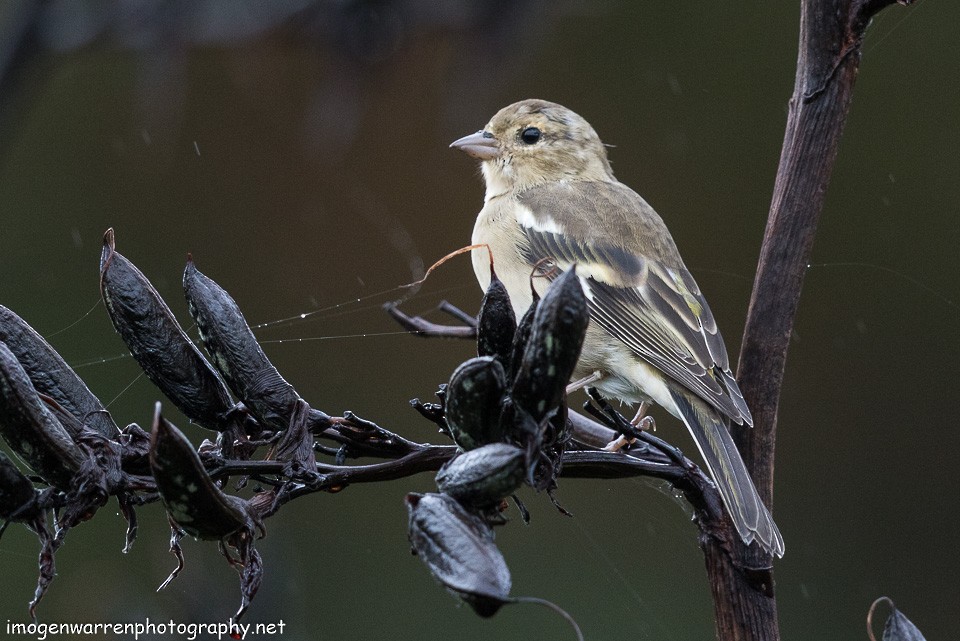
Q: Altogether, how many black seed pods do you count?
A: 13